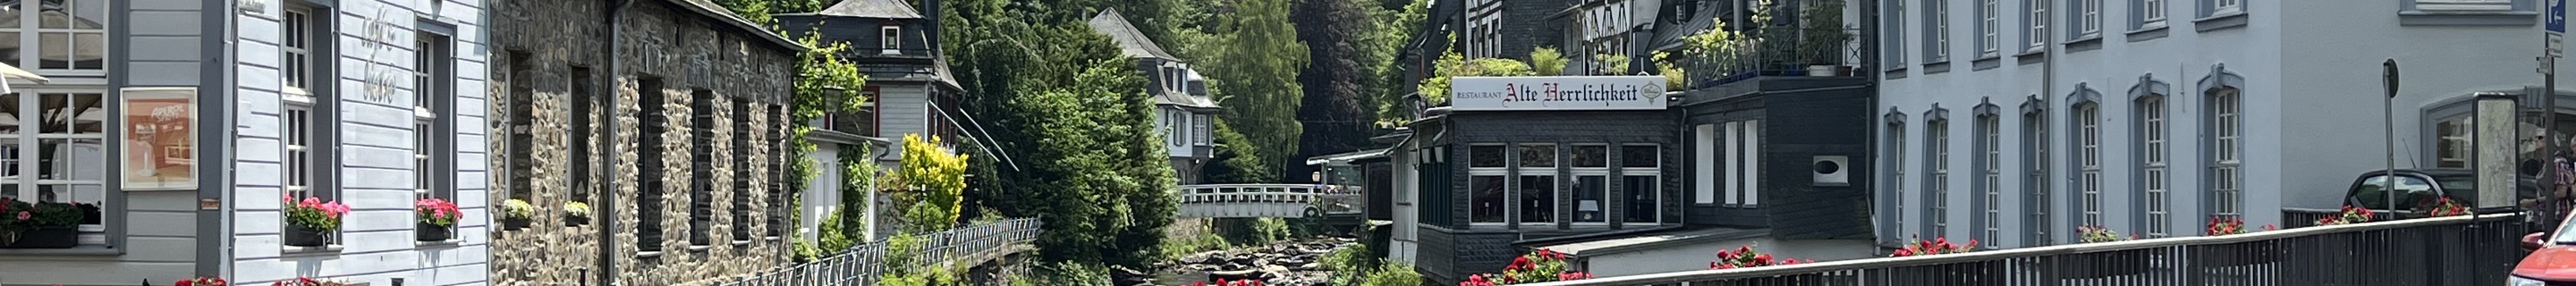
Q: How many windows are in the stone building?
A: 6